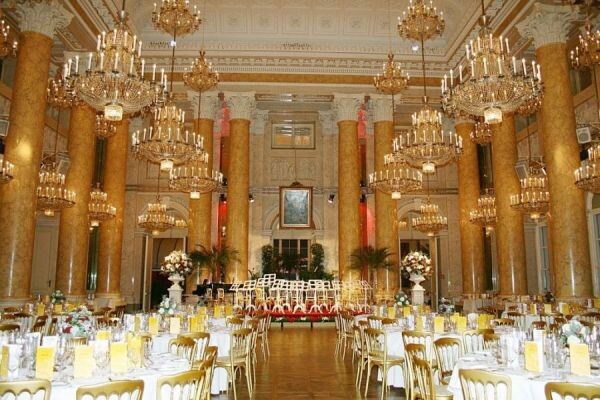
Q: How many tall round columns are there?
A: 10